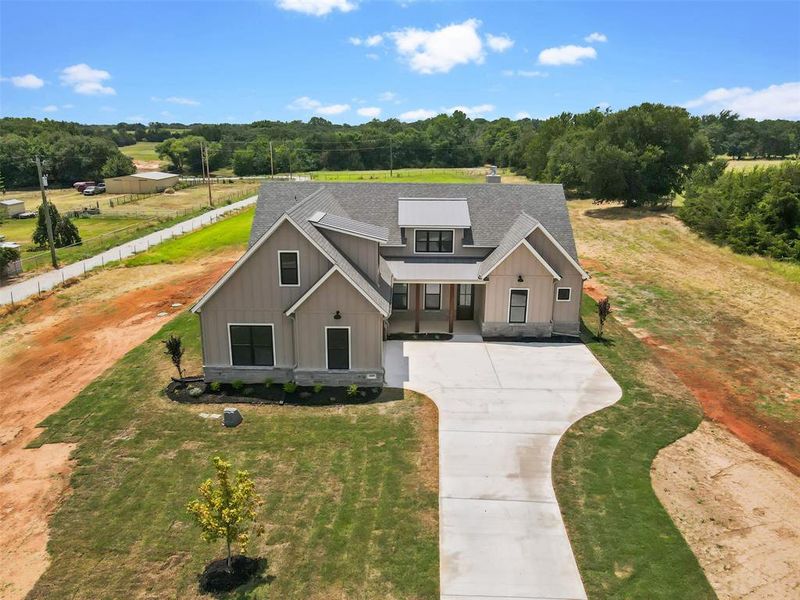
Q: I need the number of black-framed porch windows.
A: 2